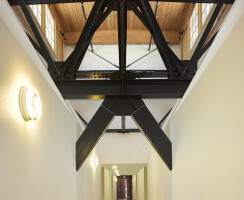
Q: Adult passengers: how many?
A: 0